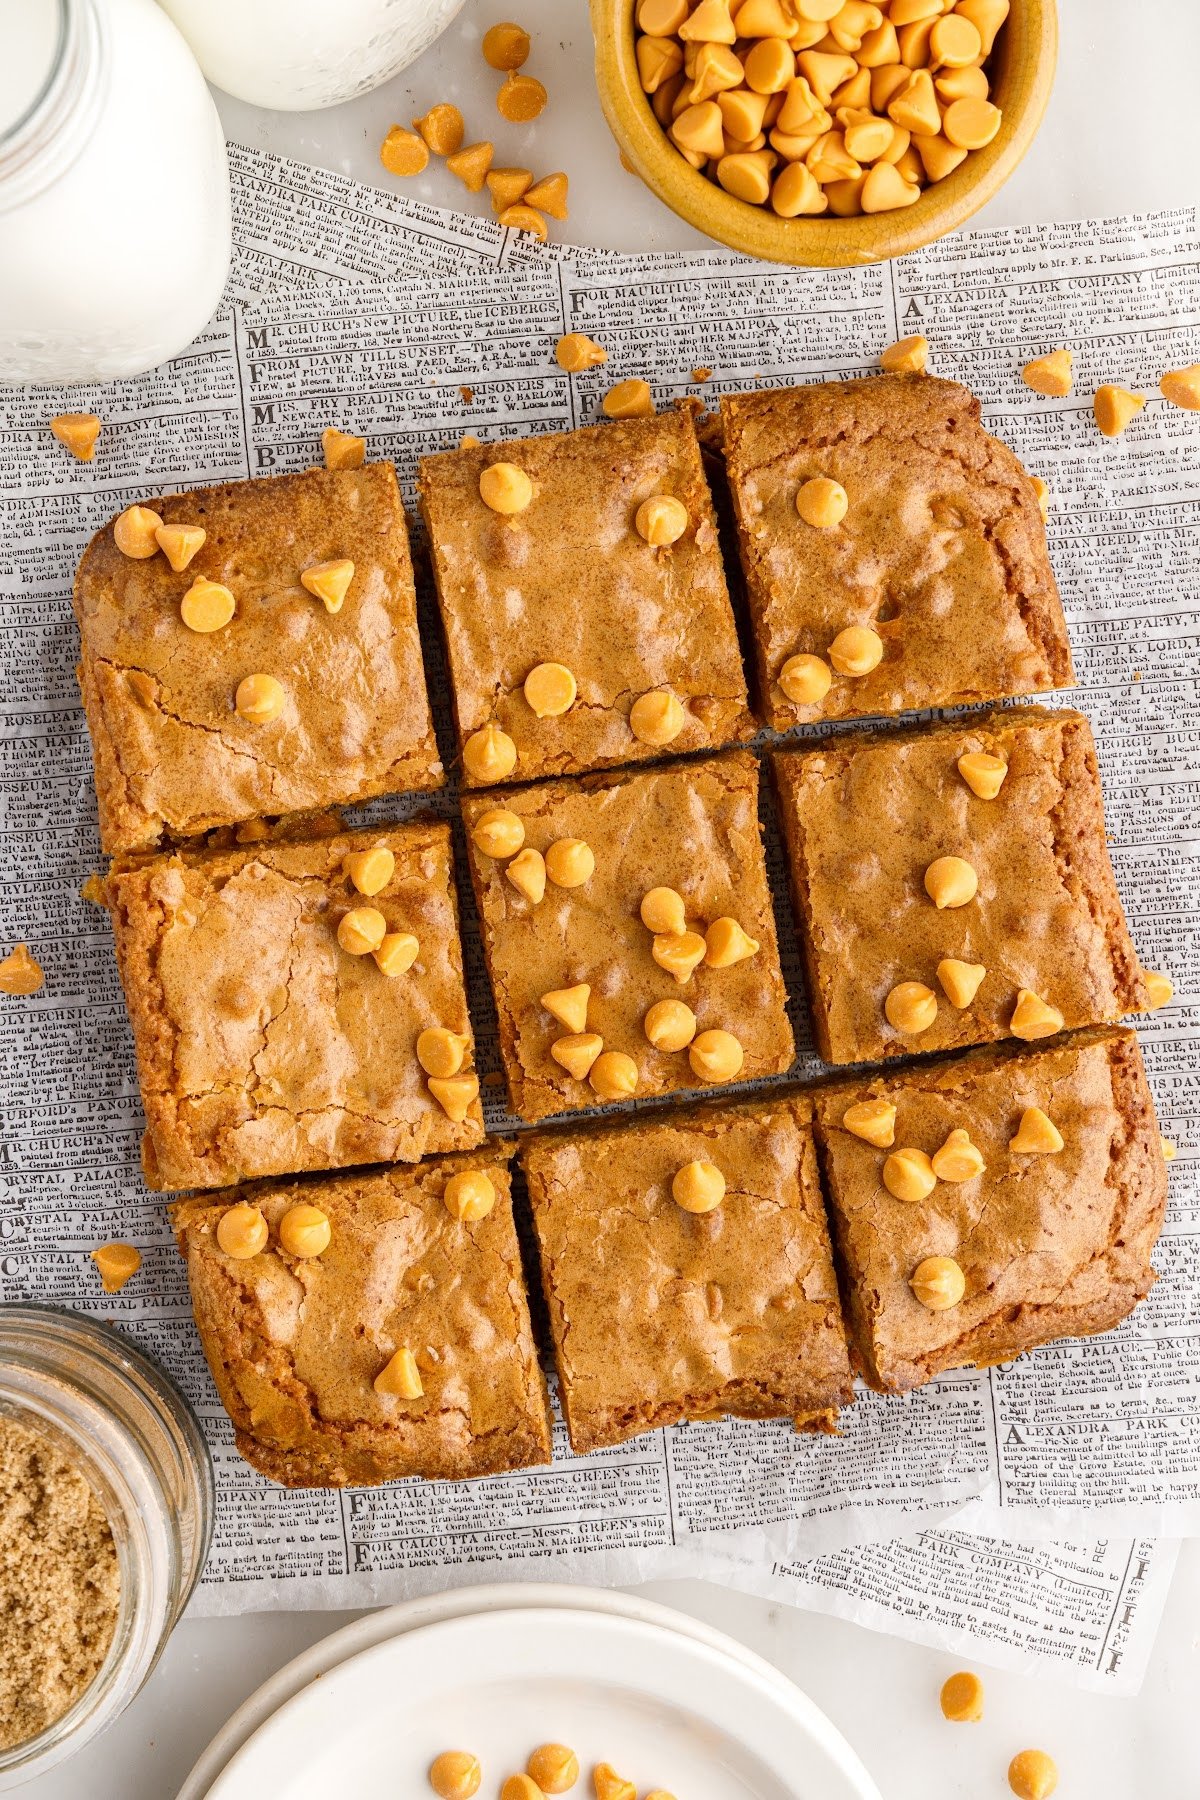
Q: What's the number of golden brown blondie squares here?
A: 9